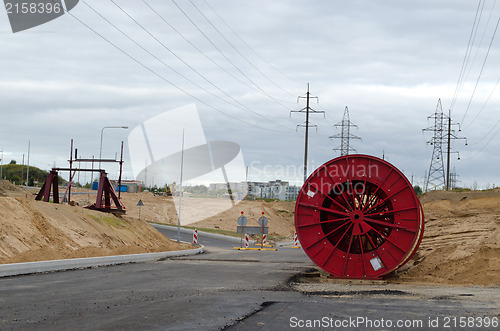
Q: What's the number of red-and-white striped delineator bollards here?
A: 4